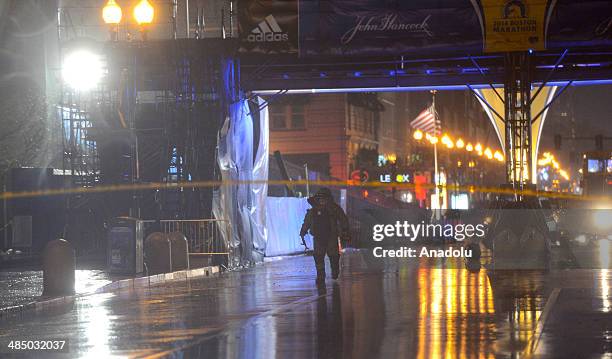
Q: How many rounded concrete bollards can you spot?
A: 3